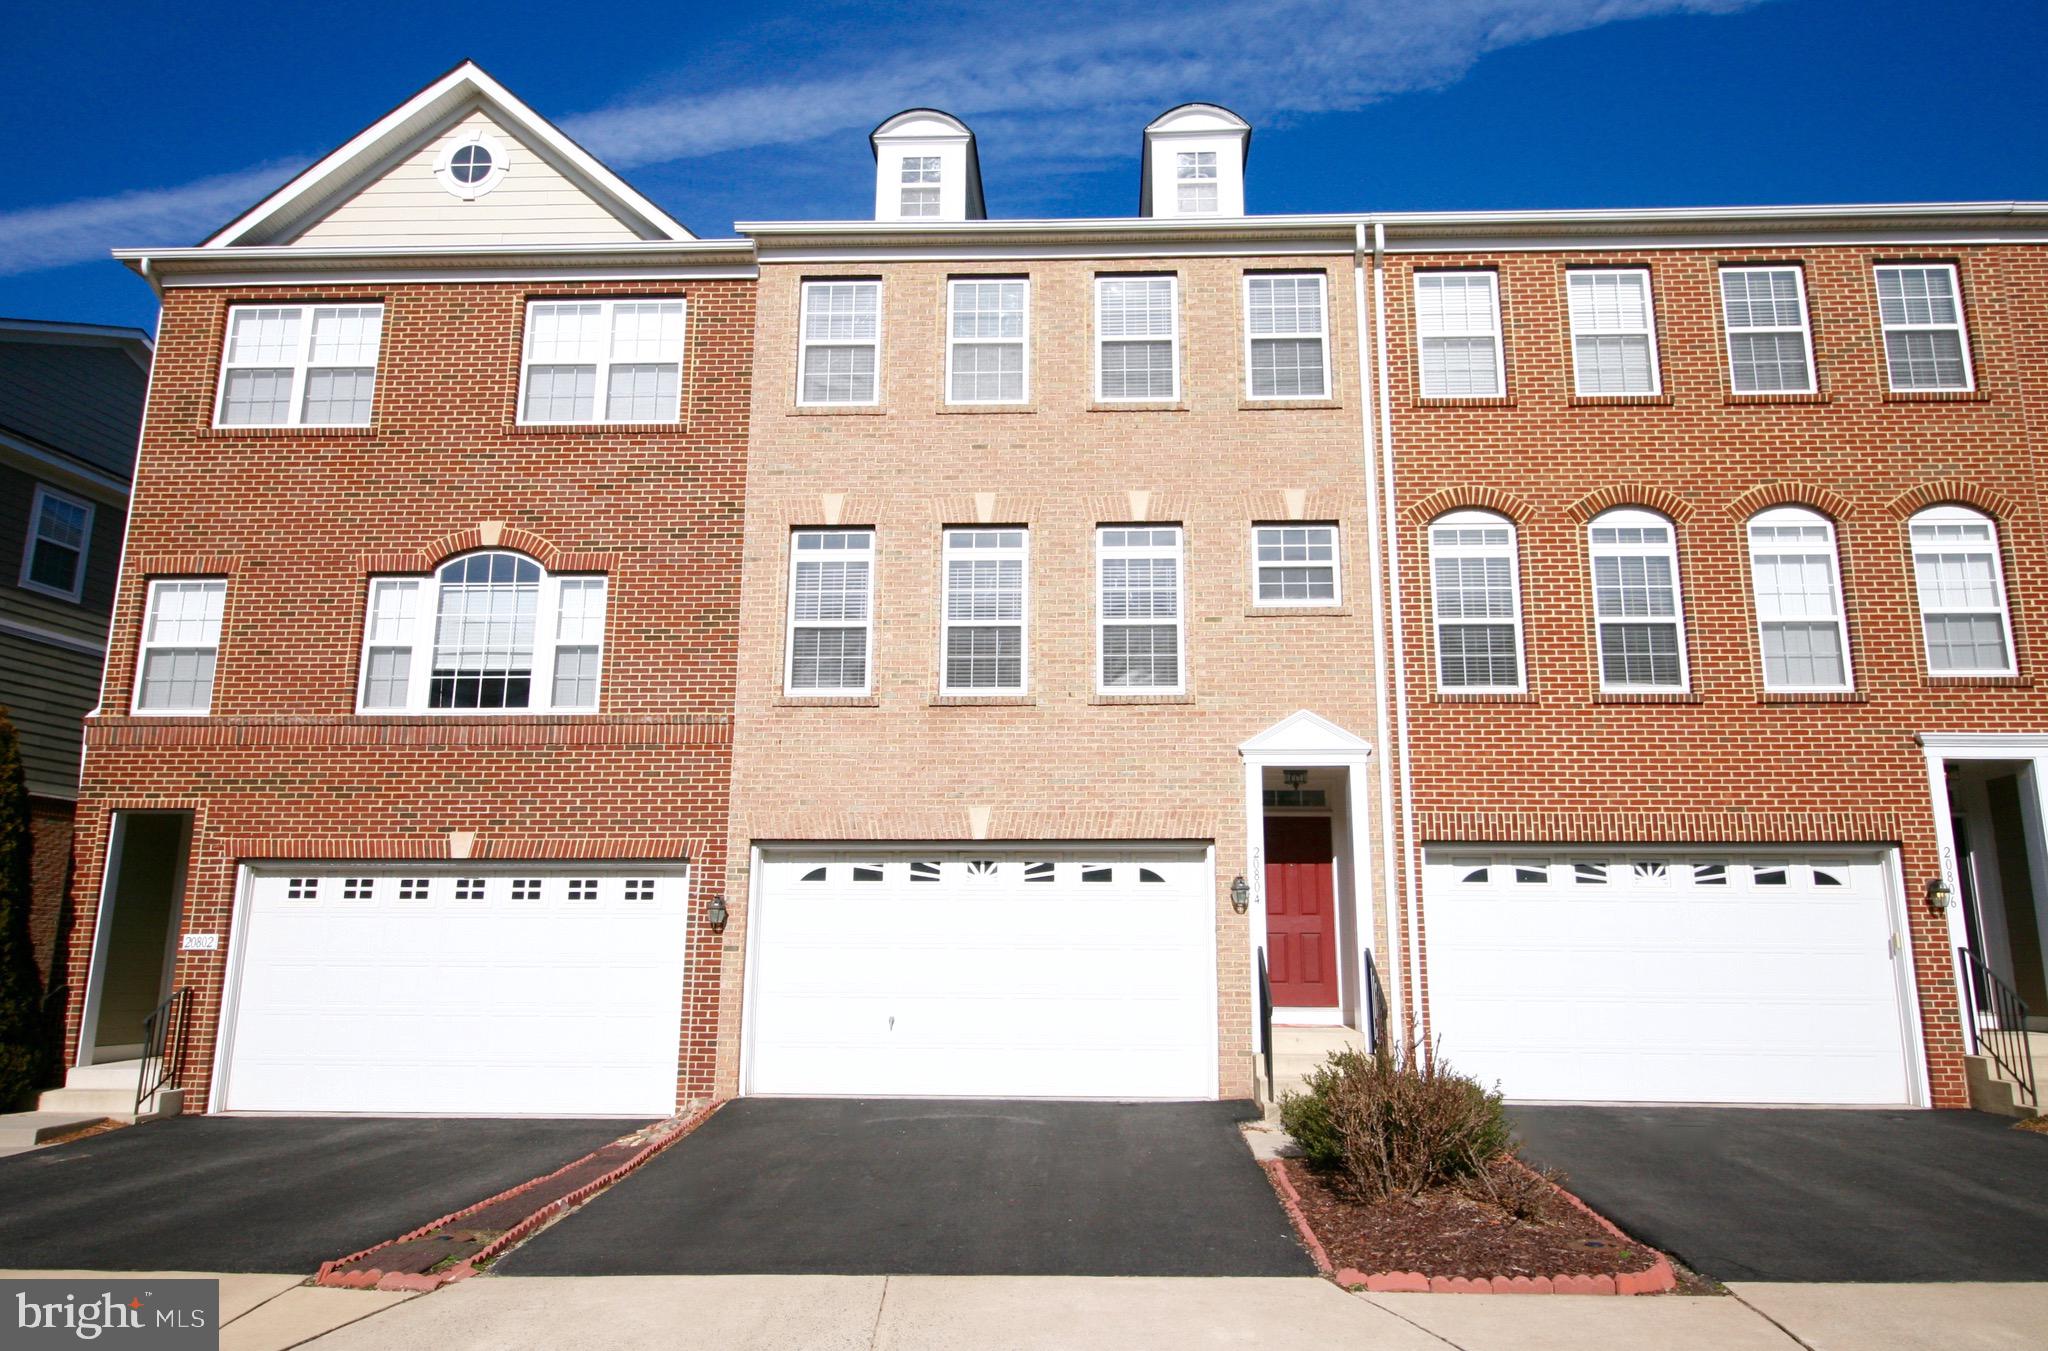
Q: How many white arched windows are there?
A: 5